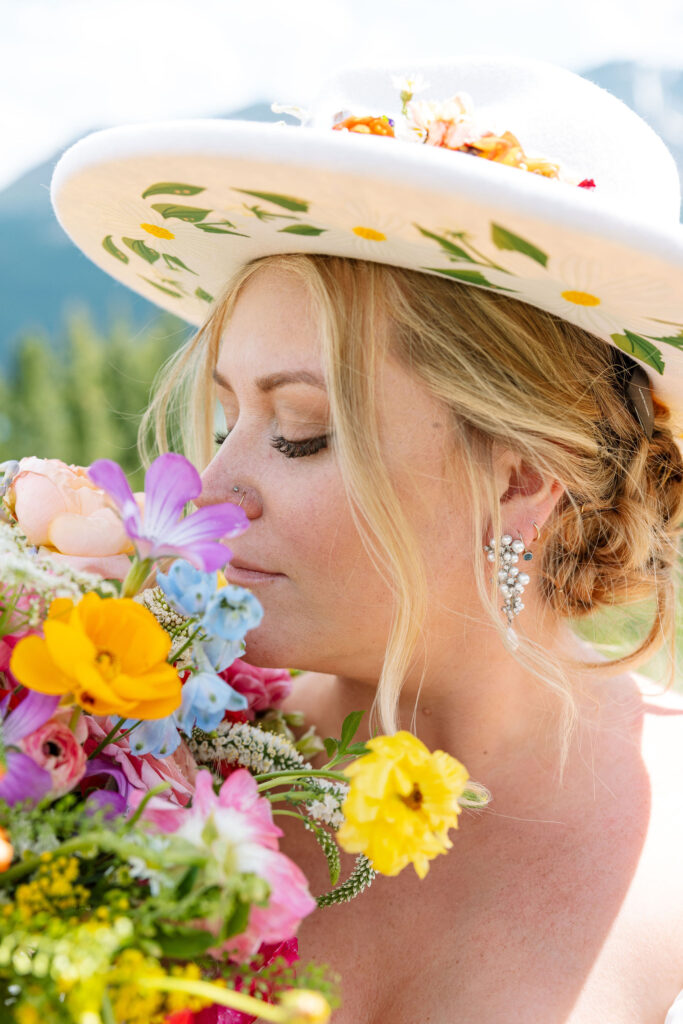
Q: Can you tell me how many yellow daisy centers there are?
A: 3